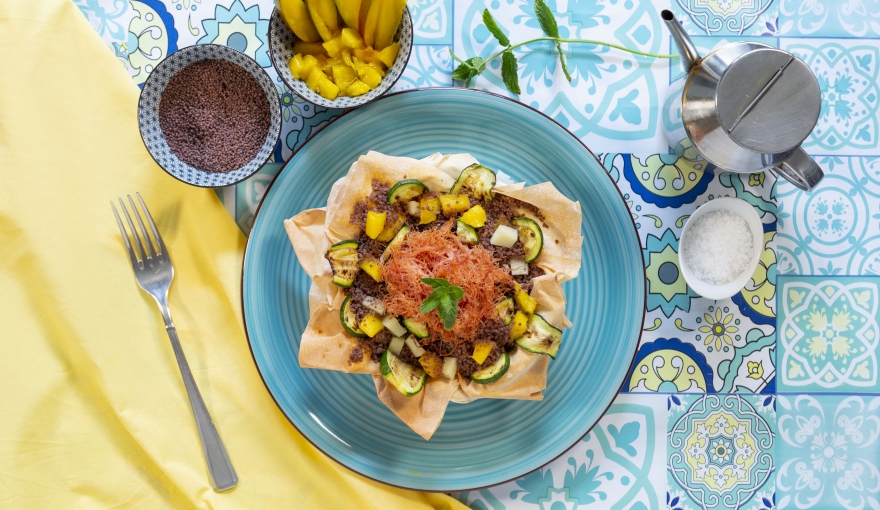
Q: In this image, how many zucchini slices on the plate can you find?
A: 12